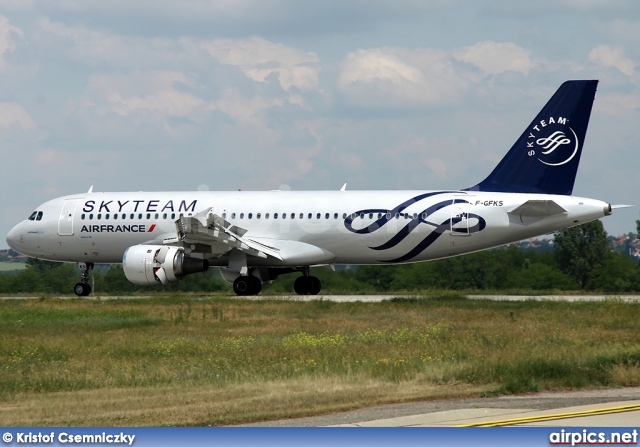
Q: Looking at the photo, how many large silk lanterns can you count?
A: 0